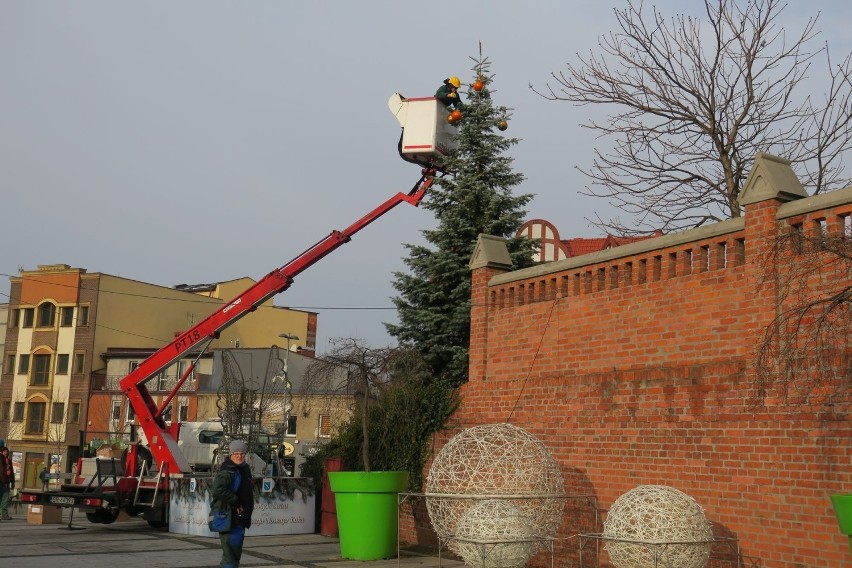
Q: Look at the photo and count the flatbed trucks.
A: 1